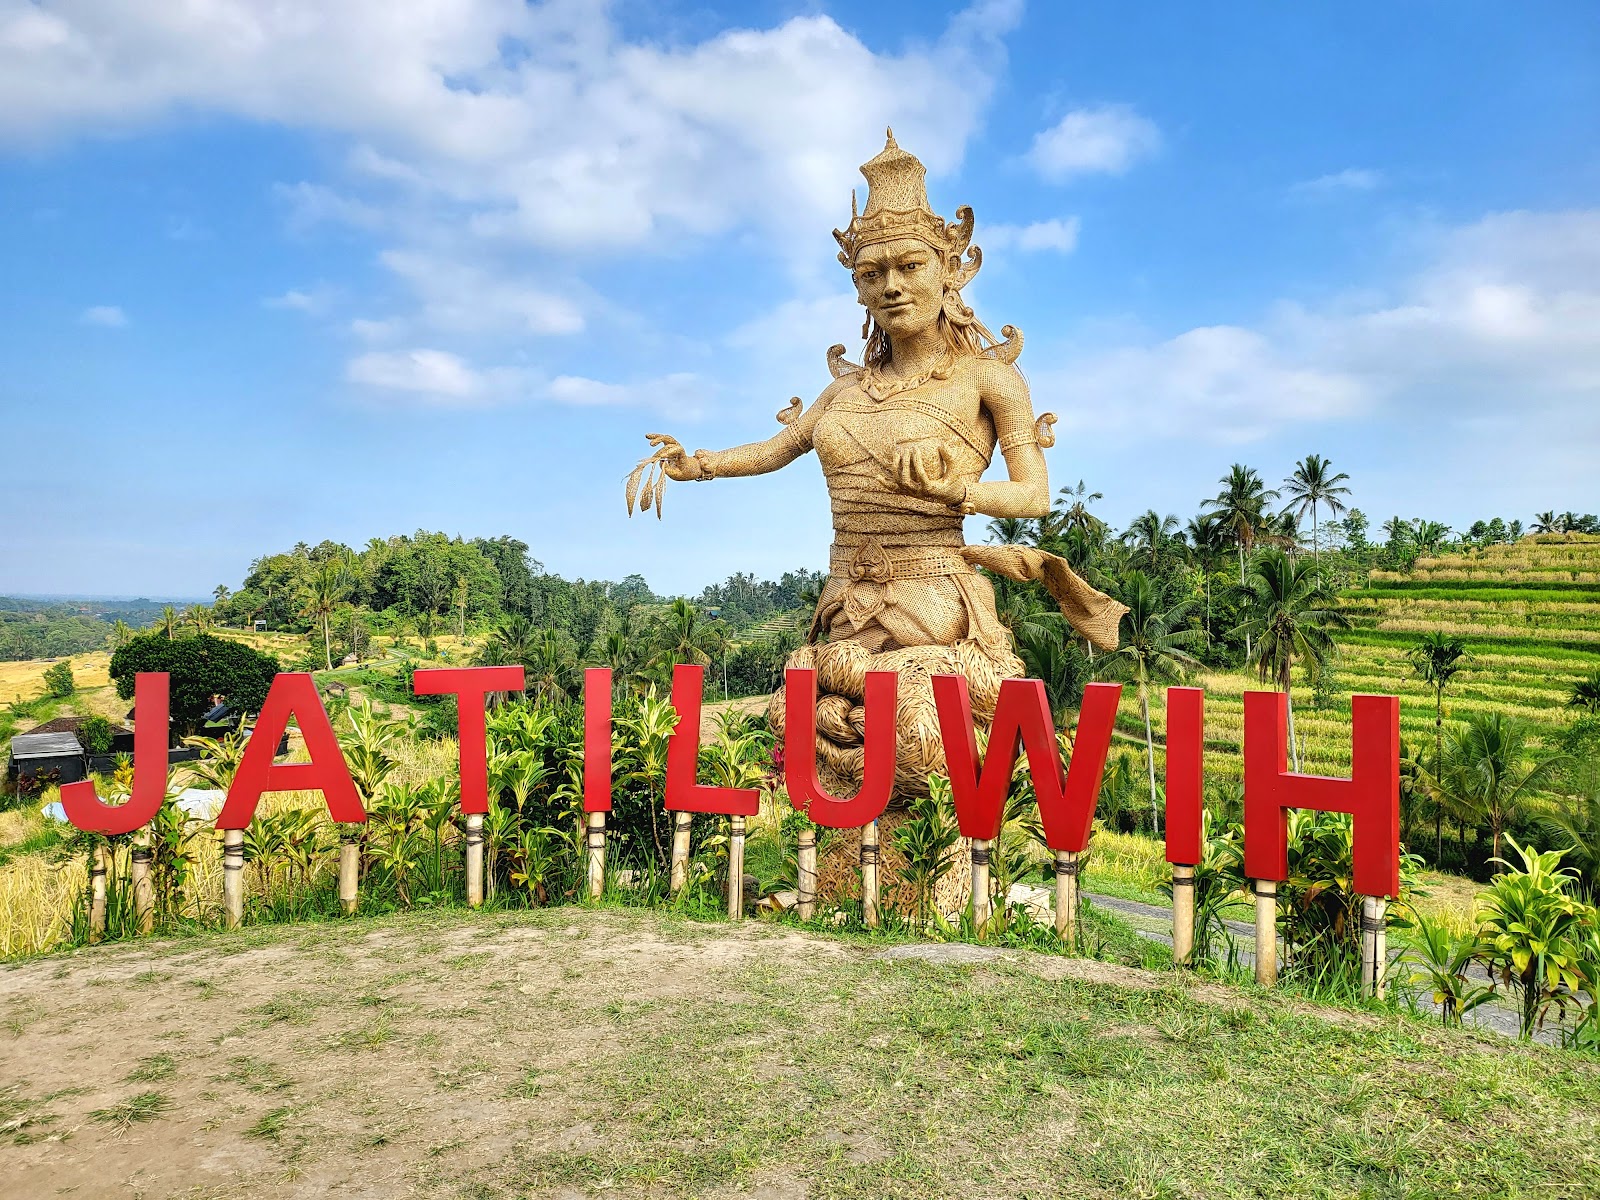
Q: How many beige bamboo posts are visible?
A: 15